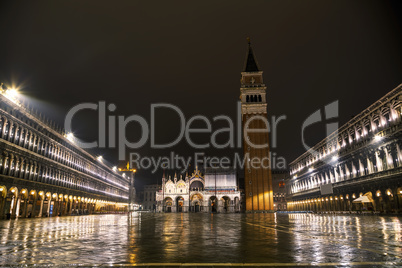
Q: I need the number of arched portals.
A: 5